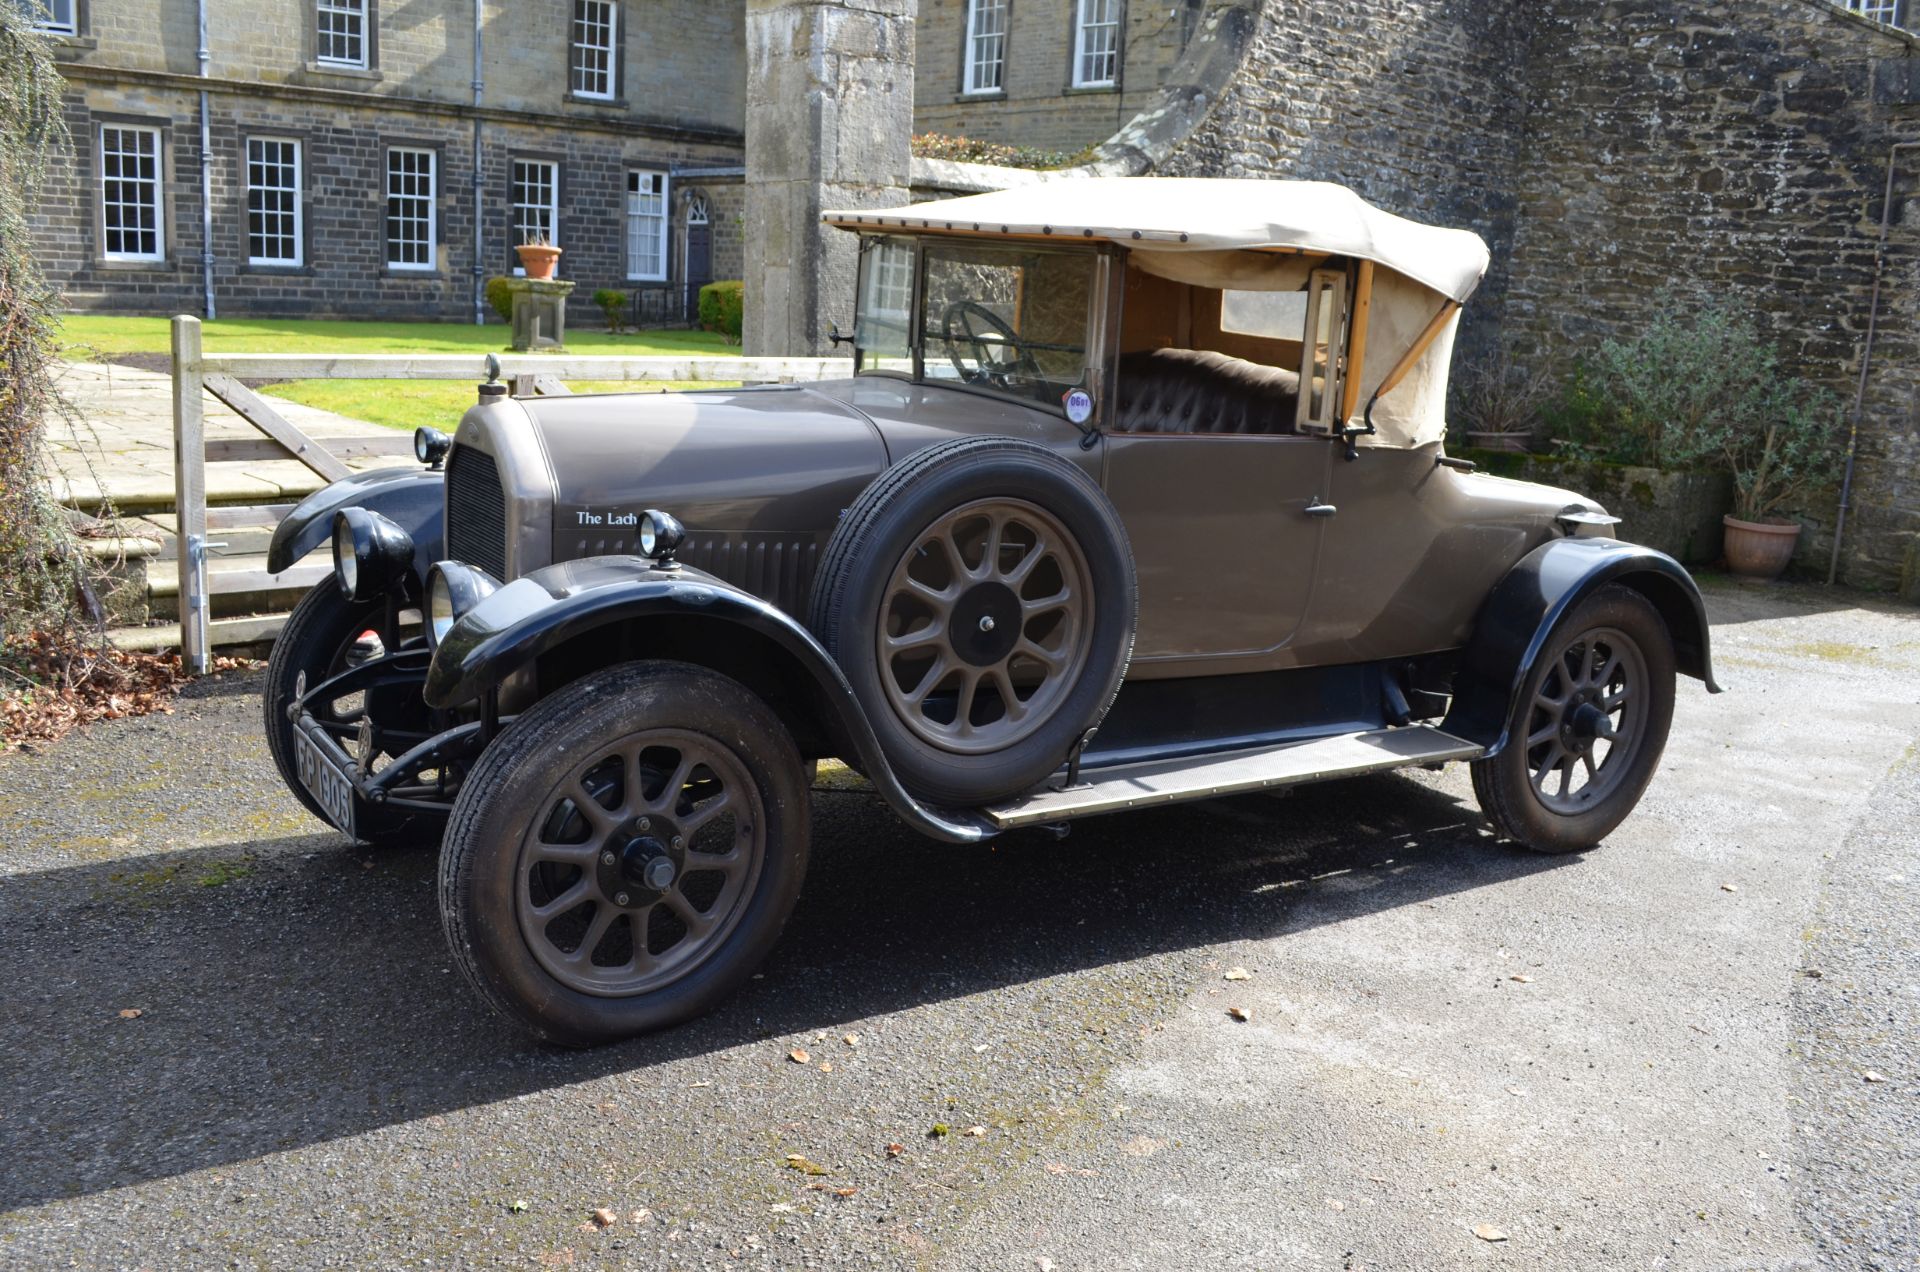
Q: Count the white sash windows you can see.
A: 11